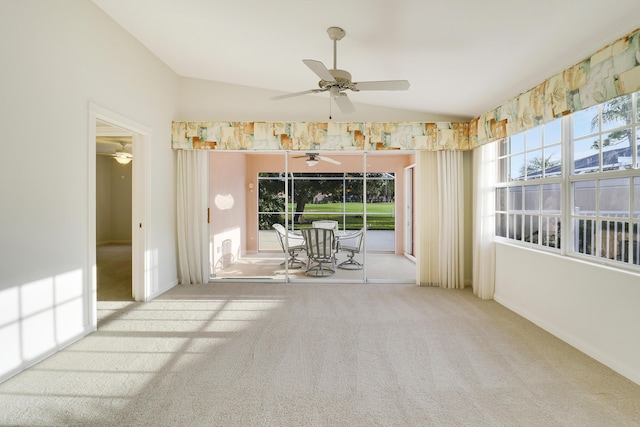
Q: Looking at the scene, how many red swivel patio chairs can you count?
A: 0